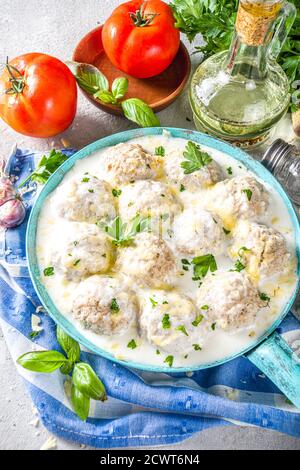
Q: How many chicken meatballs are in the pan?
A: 12